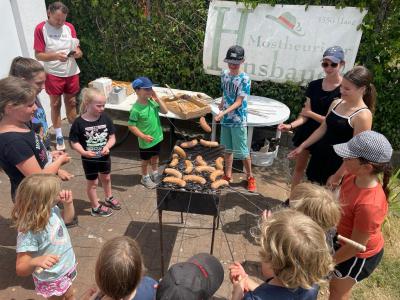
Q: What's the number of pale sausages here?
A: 14